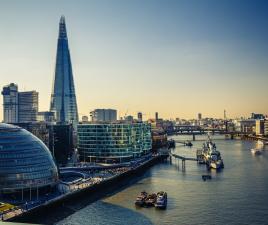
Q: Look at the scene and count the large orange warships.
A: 0